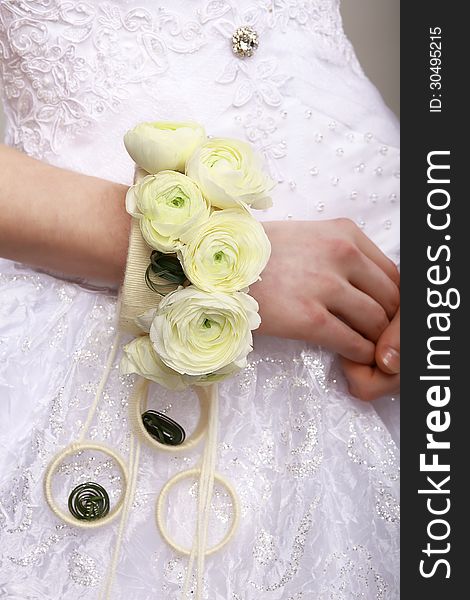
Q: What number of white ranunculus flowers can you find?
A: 6